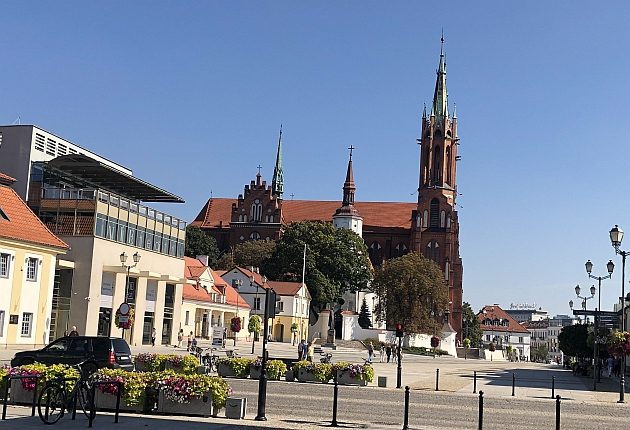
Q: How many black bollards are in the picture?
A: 8